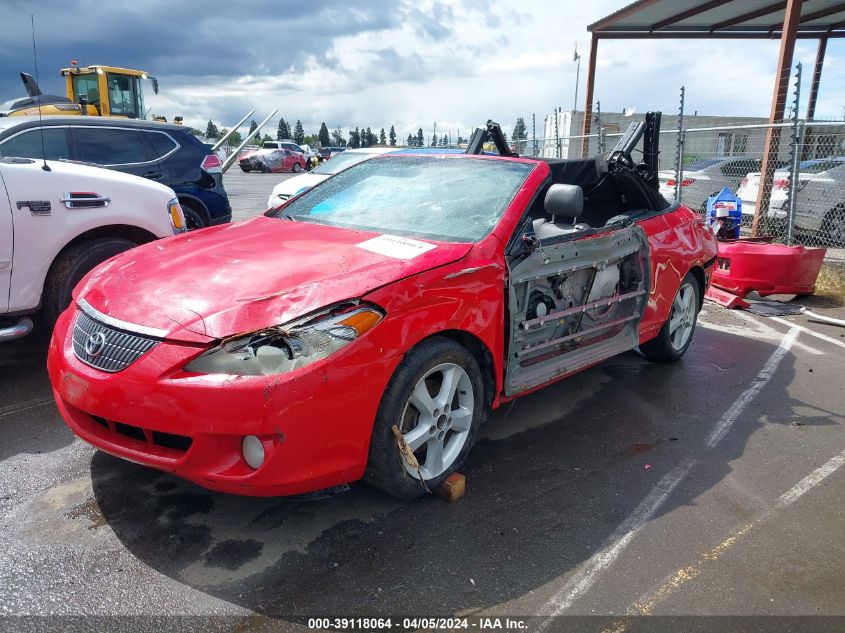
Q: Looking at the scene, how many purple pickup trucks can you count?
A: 0